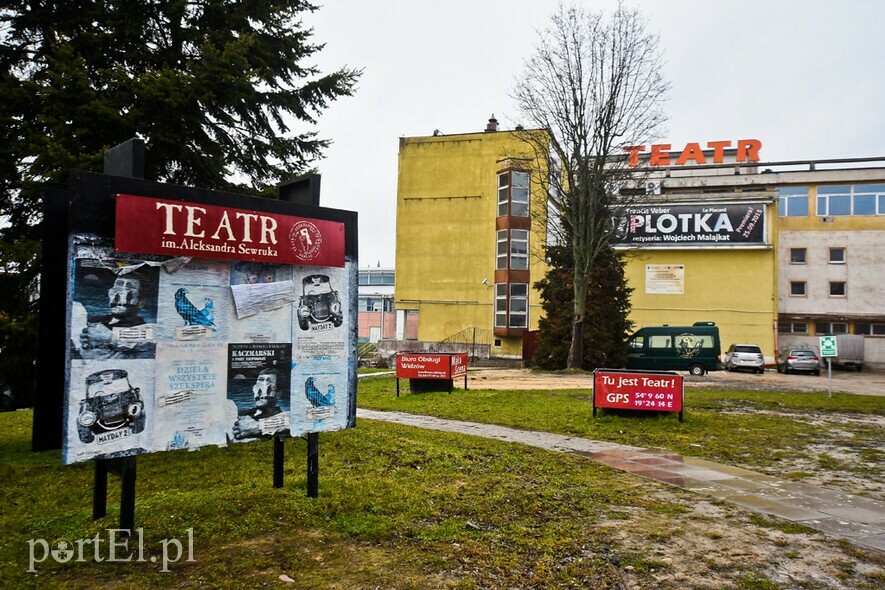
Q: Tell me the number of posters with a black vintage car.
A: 2